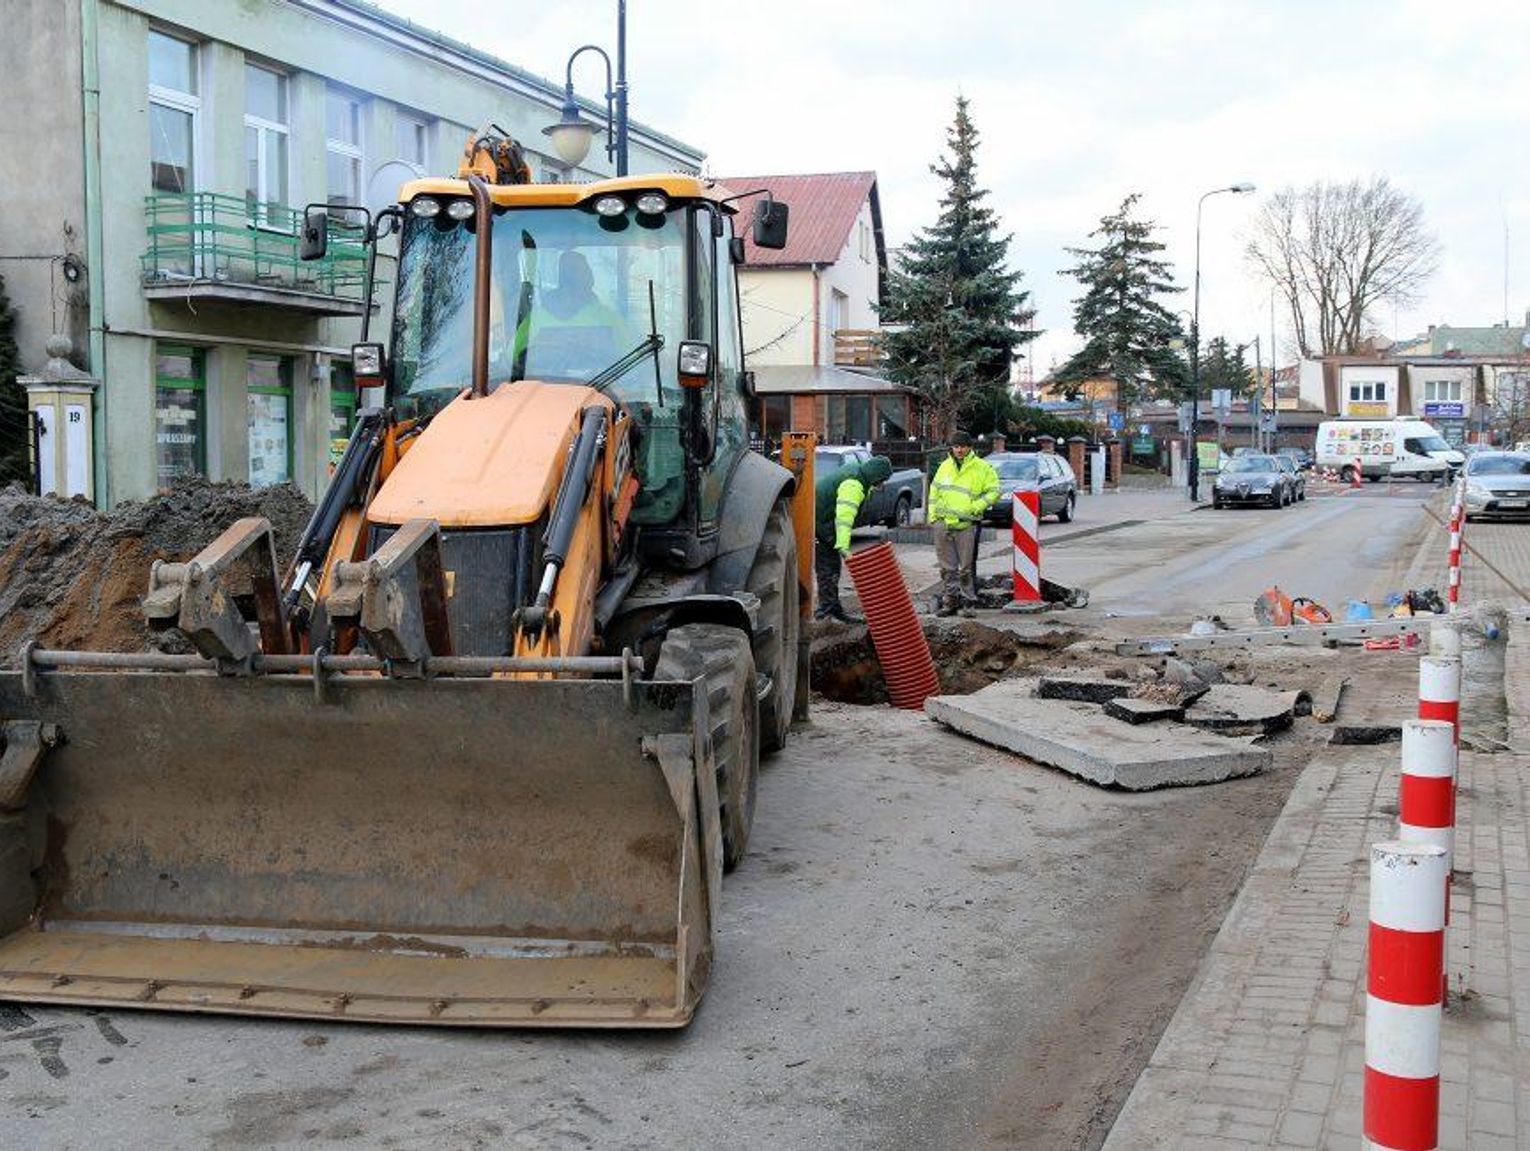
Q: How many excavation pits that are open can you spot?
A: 1